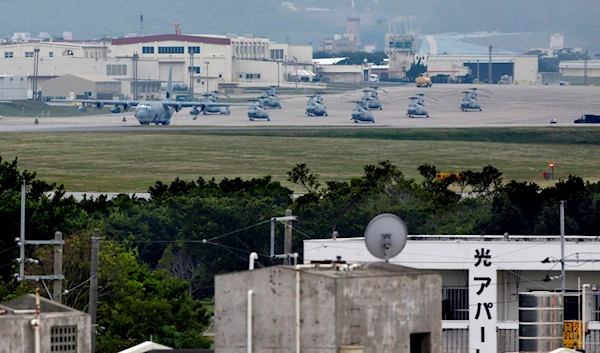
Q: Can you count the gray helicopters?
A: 8